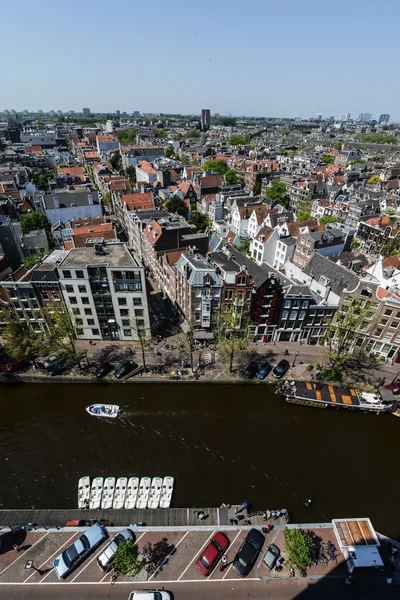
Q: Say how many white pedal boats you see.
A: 8